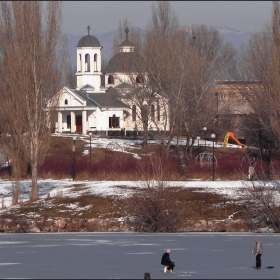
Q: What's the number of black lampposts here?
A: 5